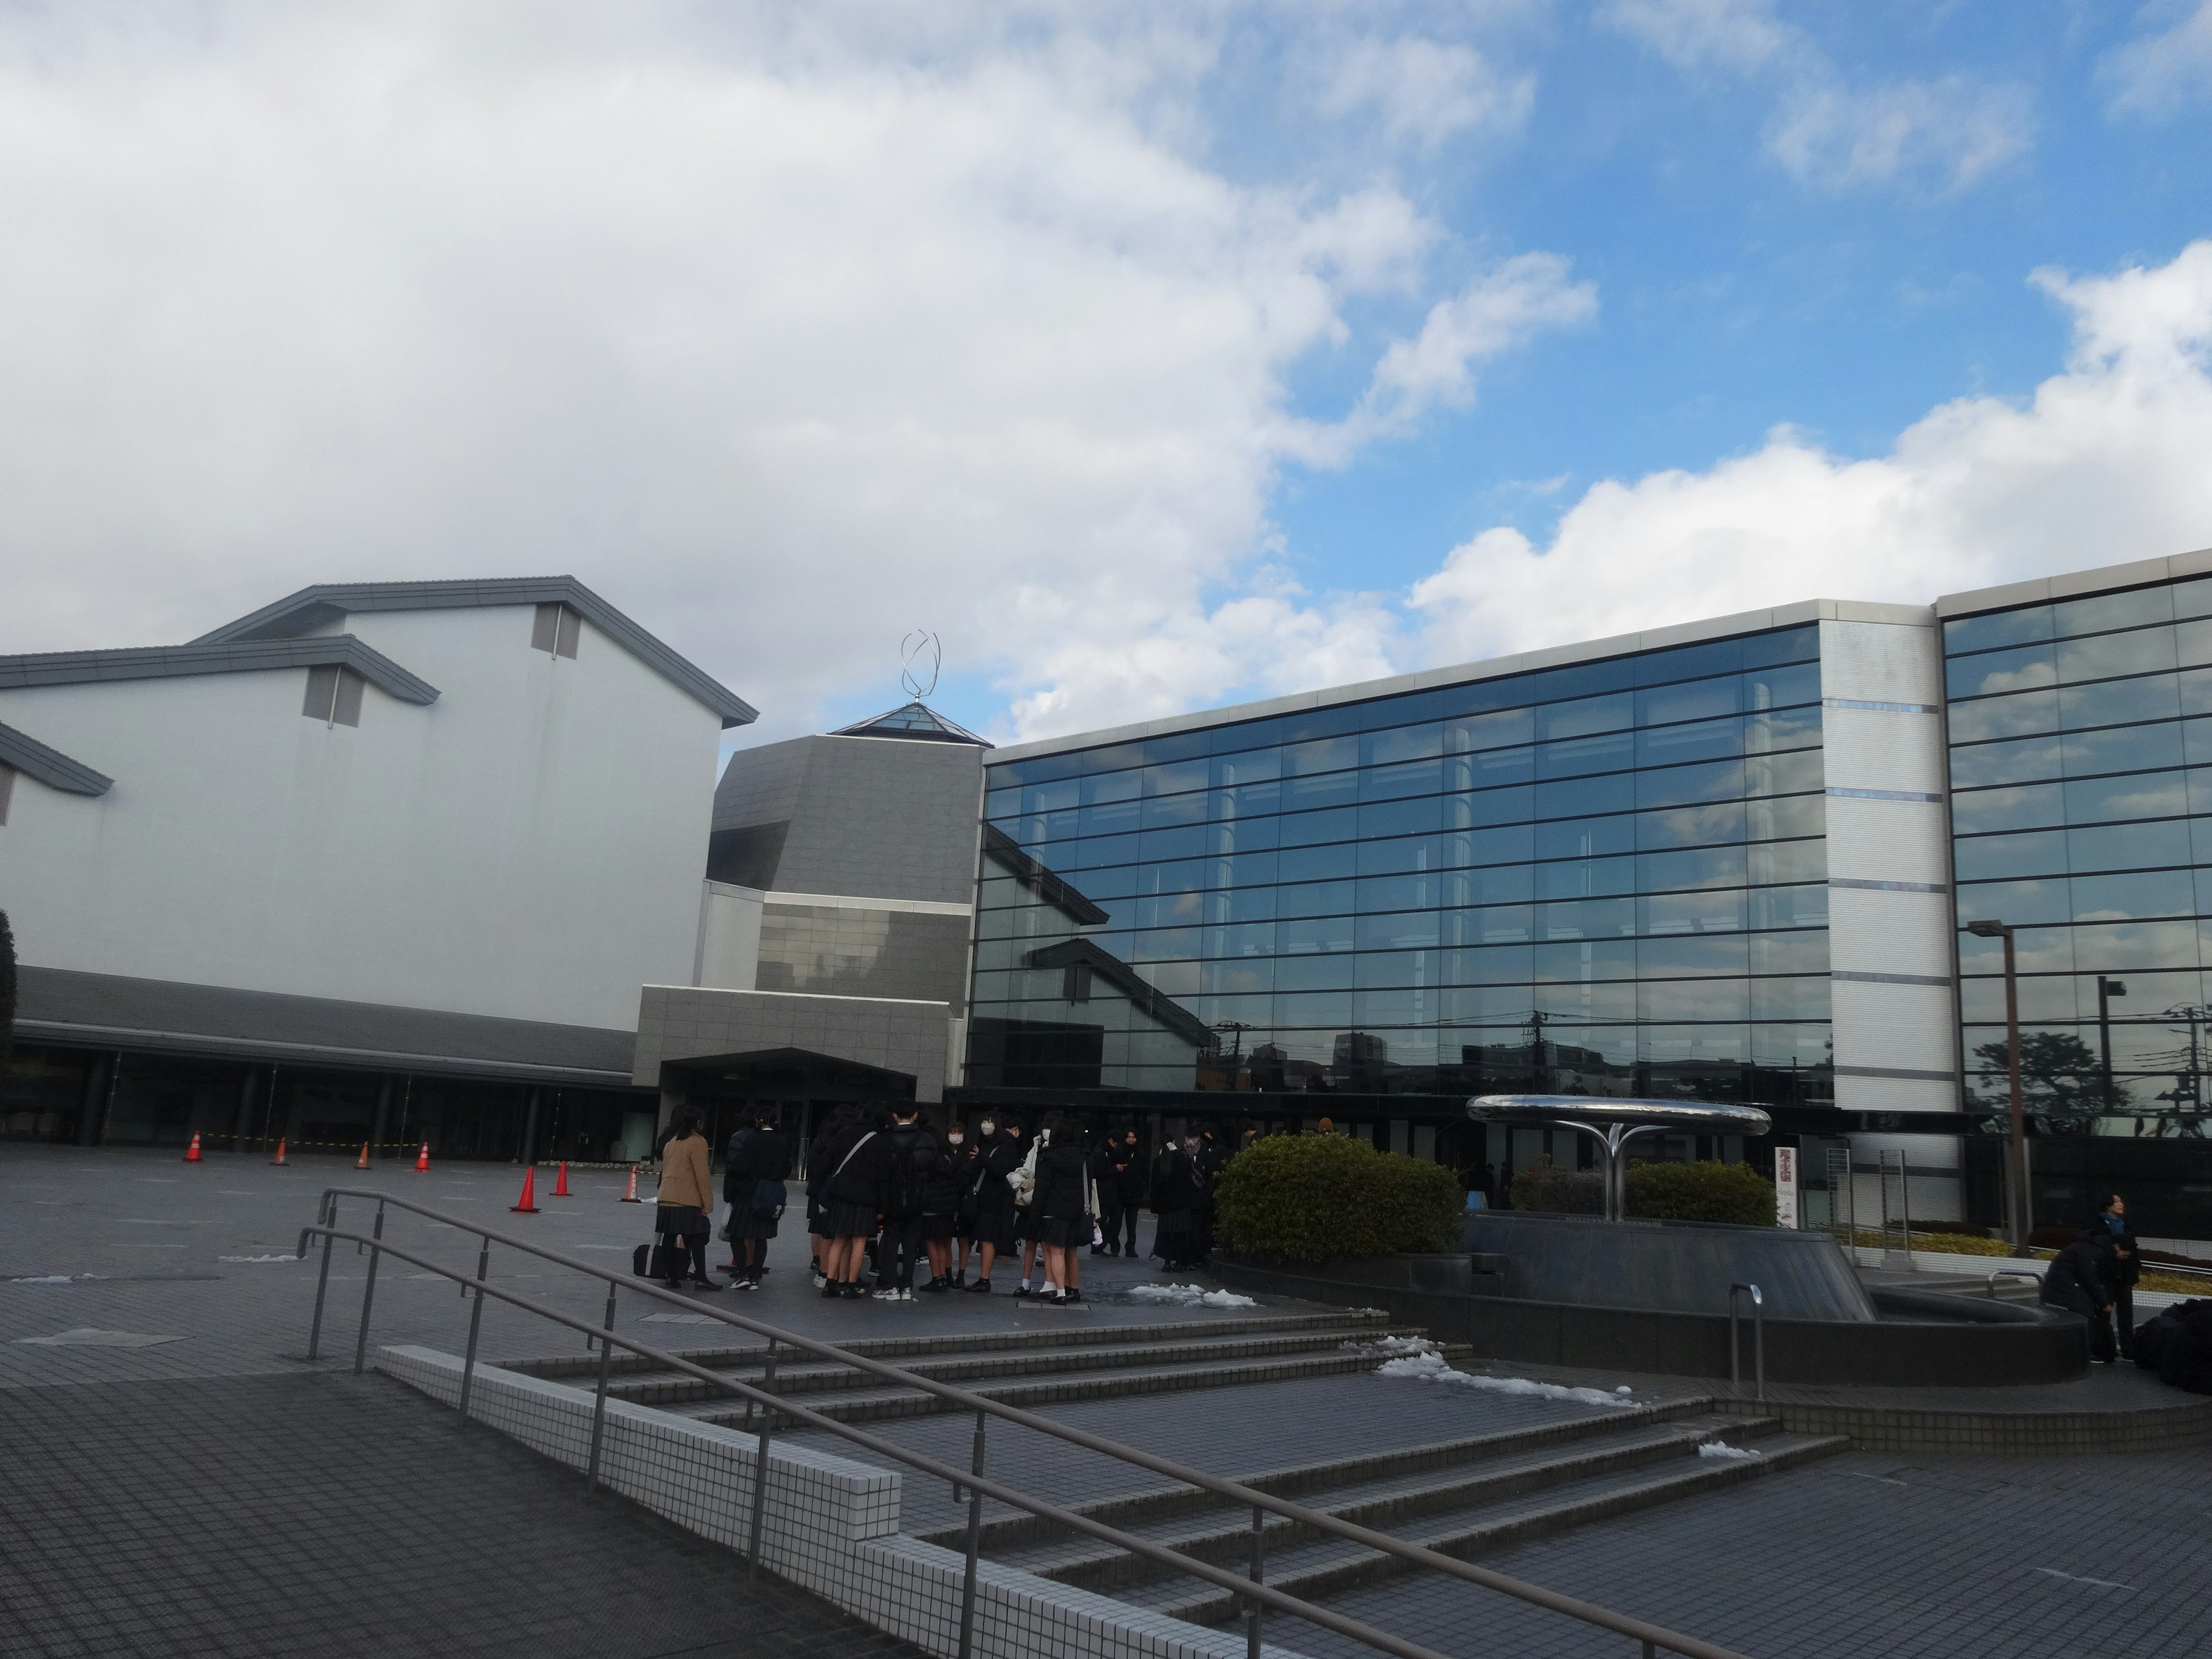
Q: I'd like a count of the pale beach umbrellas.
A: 0